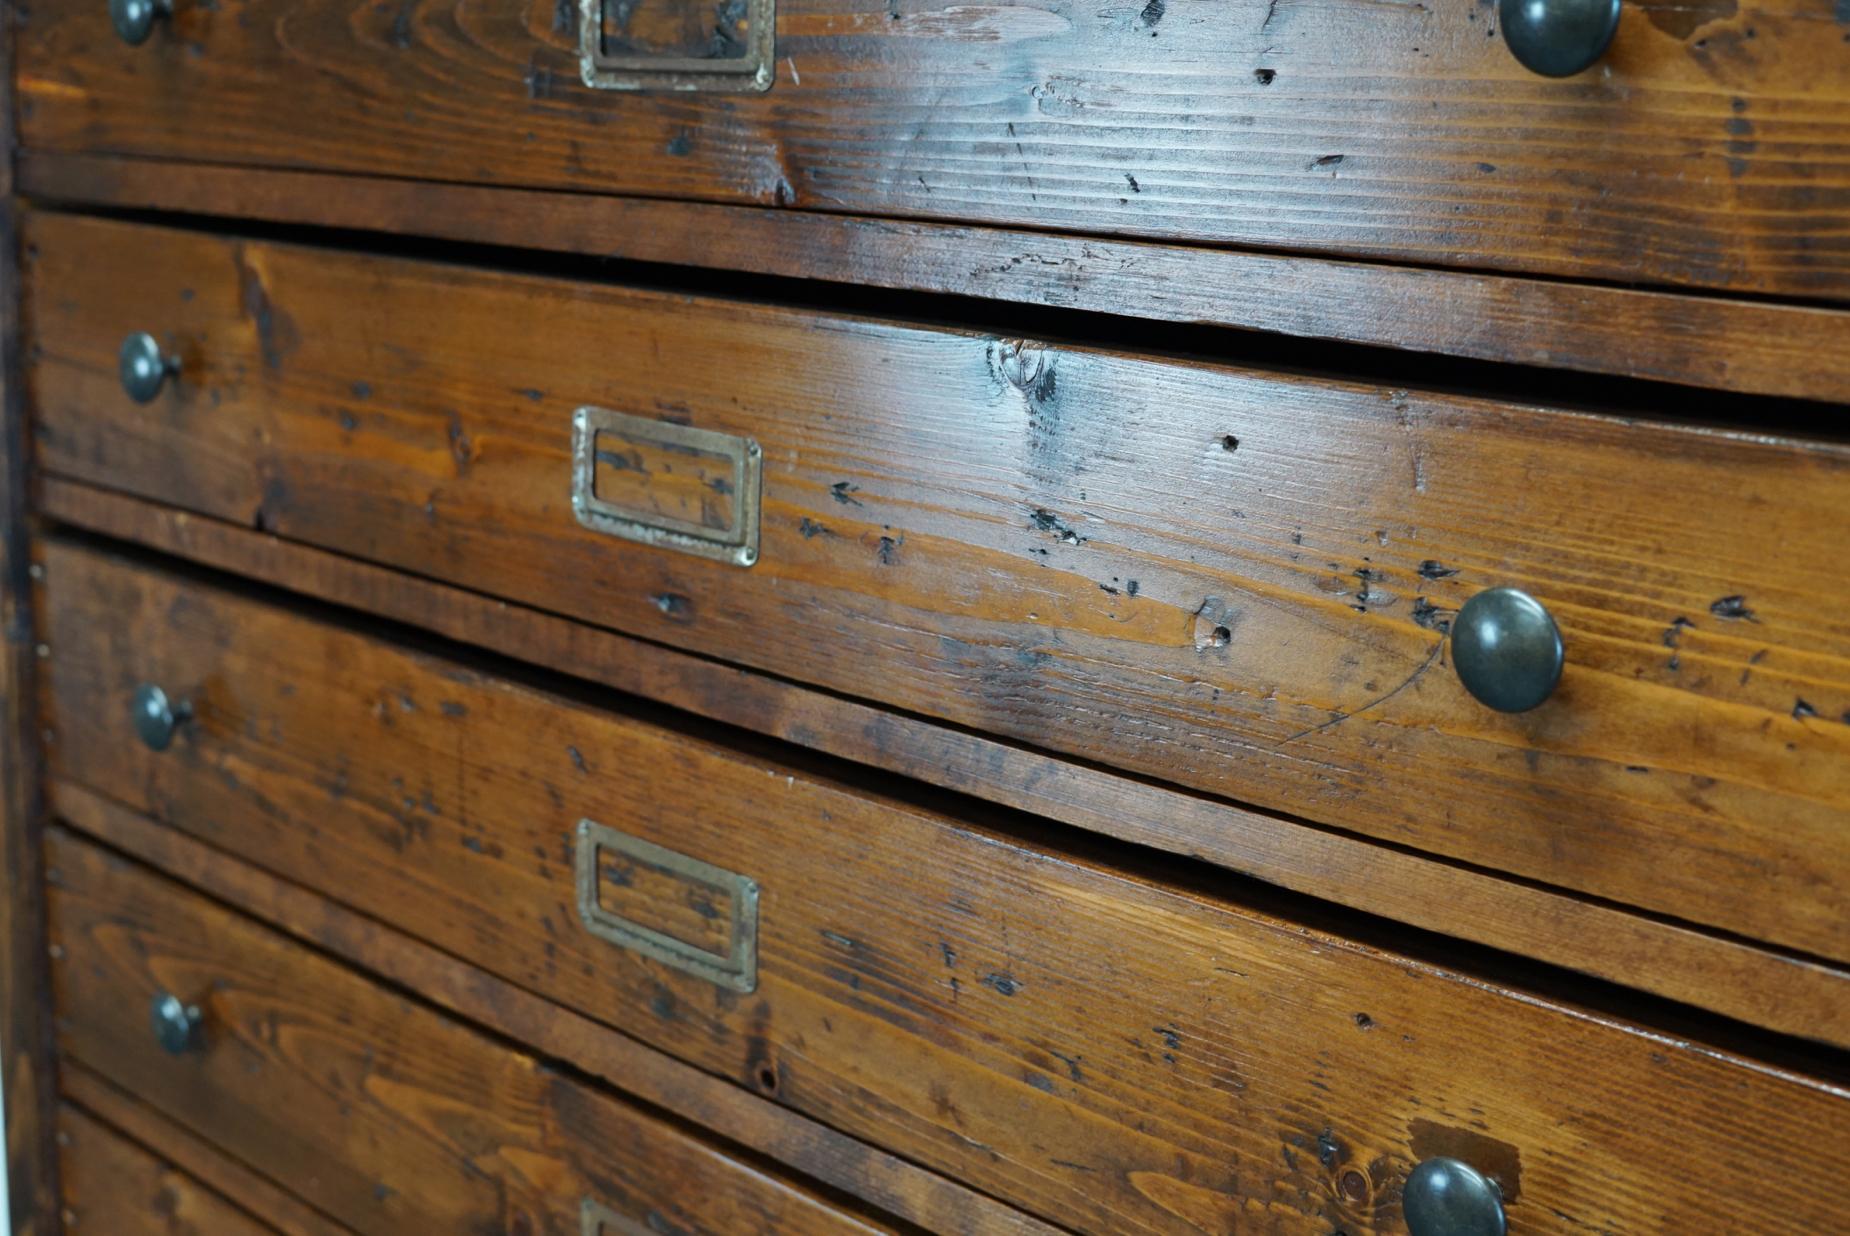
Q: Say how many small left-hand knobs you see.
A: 4